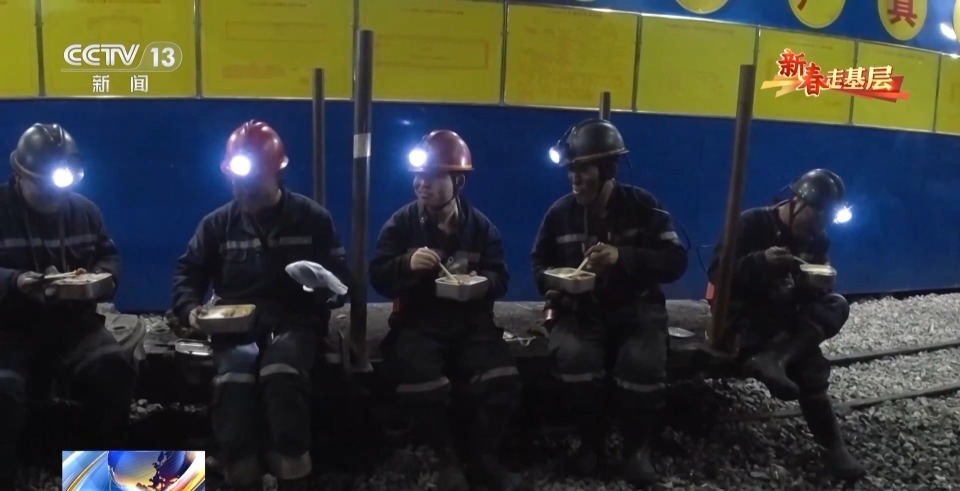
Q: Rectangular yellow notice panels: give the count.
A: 9